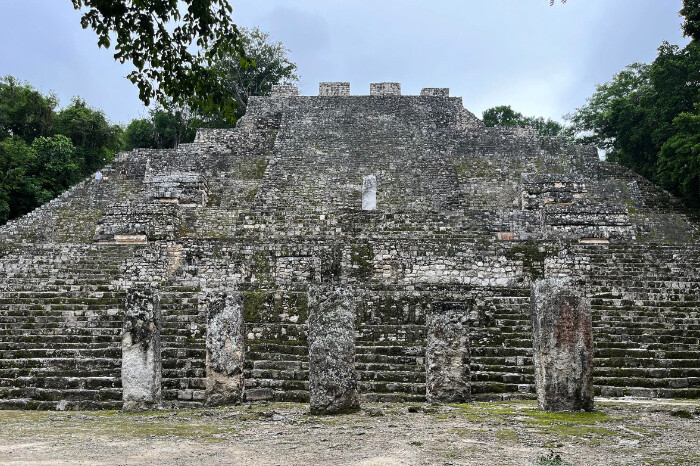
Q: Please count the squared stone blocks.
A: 4